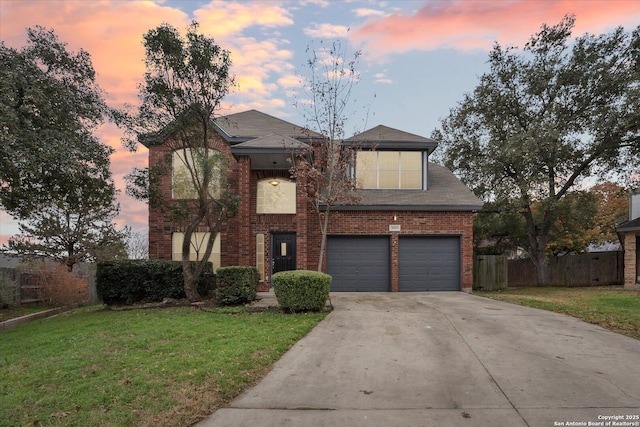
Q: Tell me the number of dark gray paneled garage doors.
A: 2